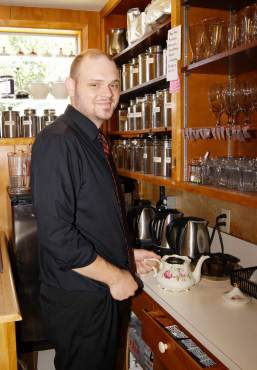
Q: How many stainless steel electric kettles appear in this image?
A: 3